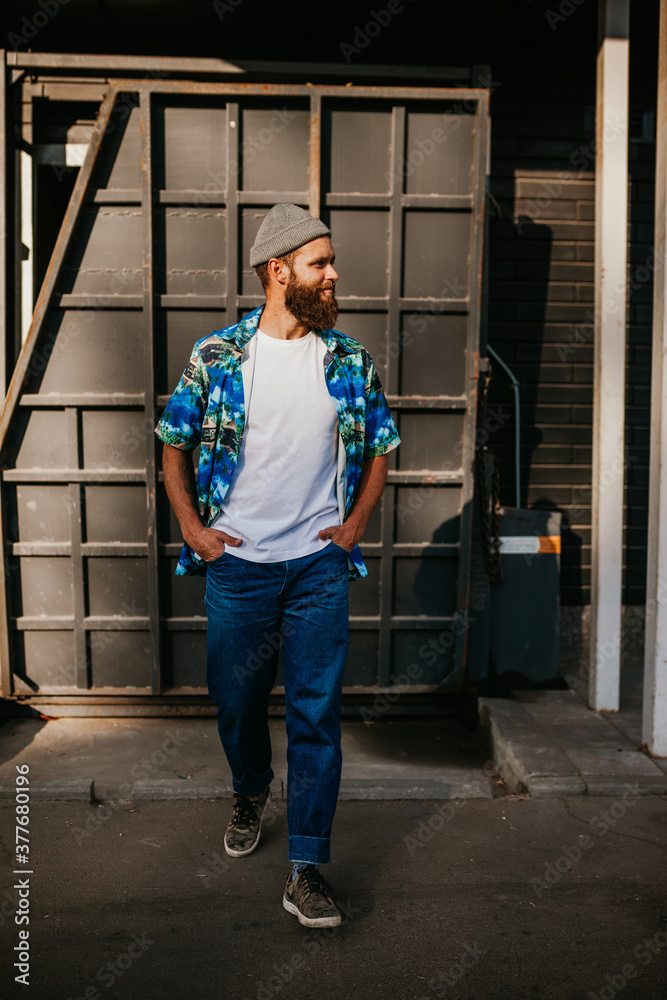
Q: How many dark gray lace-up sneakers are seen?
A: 2